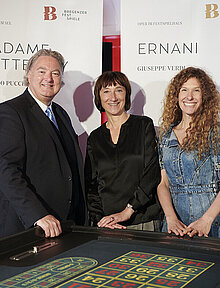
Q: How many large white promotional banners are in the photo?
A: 2